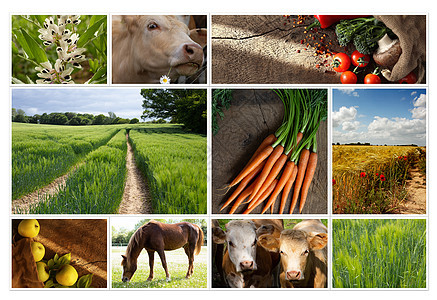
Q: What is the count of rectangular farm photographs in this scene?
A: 10